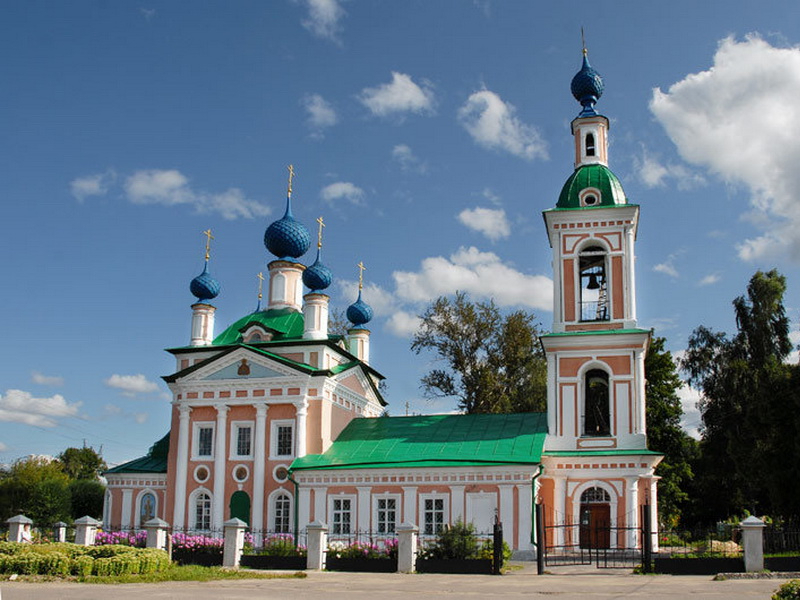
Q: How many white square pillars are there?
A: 8